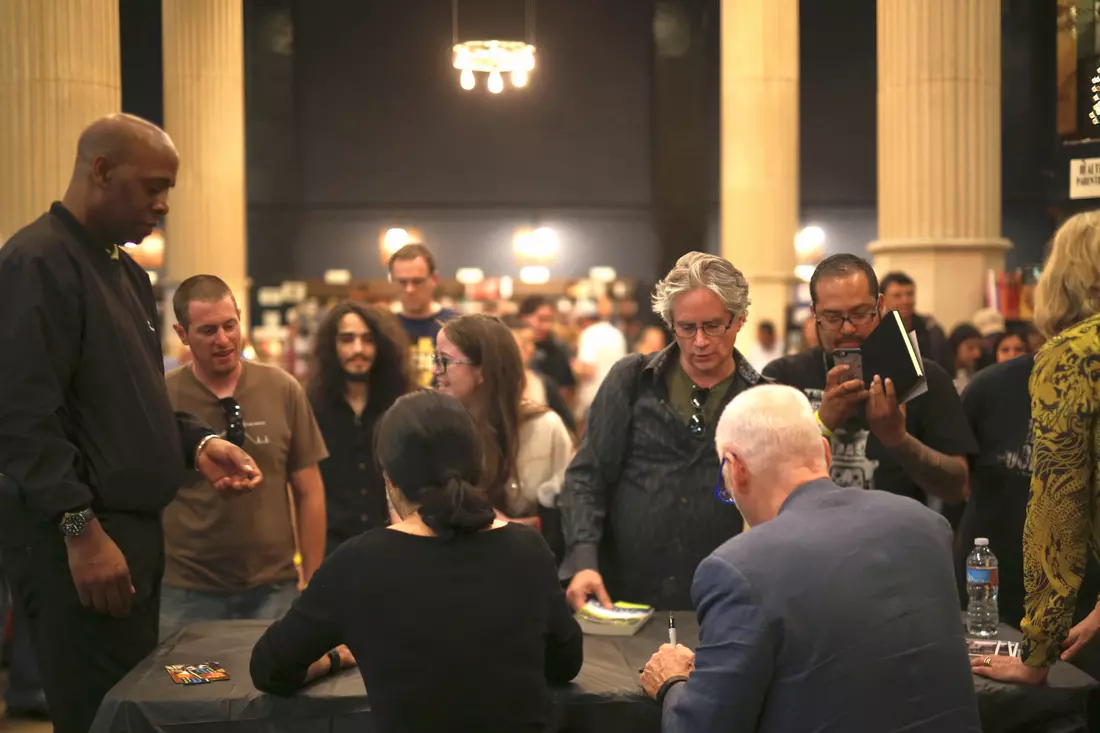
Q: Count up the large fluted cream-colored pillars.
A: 4